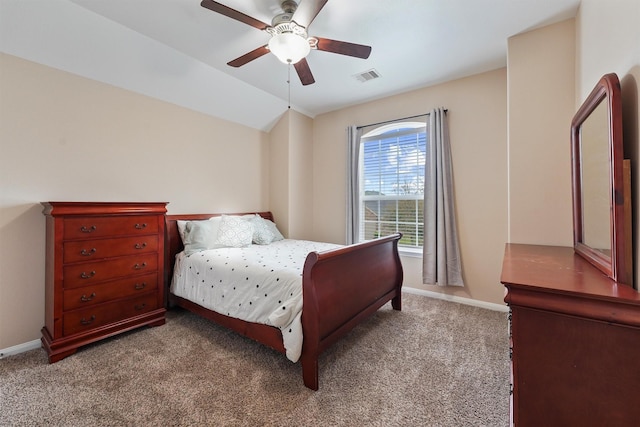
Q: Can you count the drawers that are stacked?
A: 5